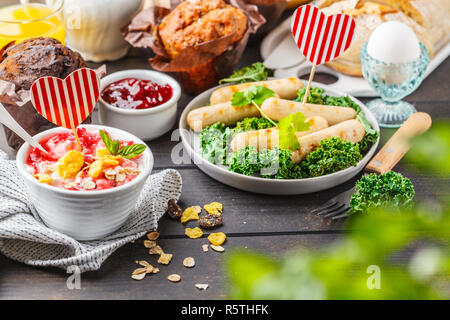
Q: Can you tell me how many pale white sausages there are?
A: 5